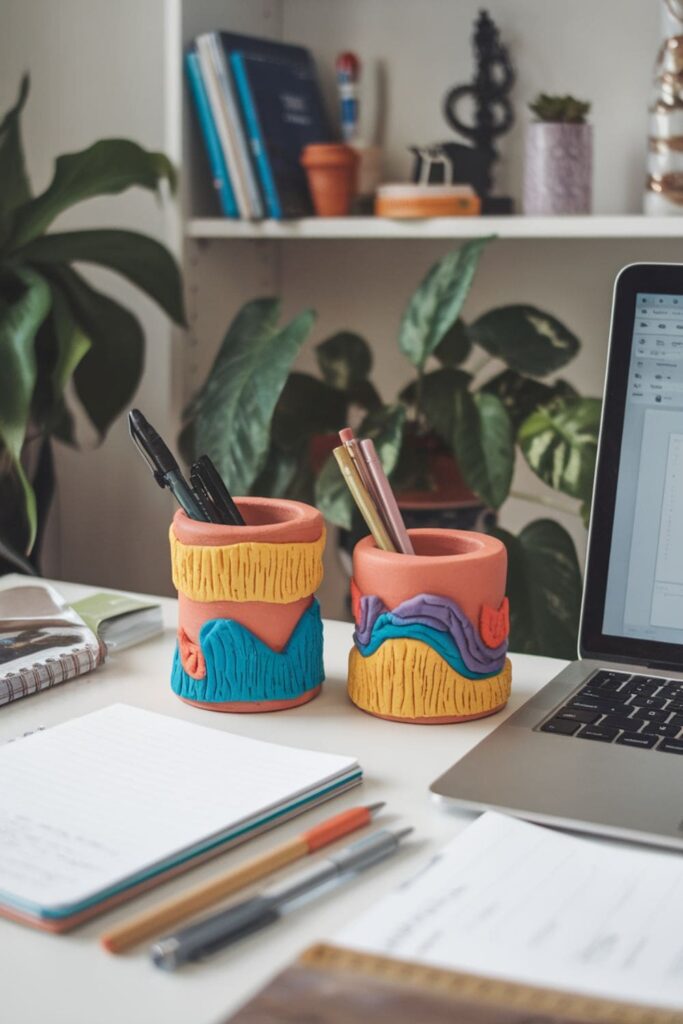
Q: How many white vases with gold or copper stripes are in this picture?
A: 1